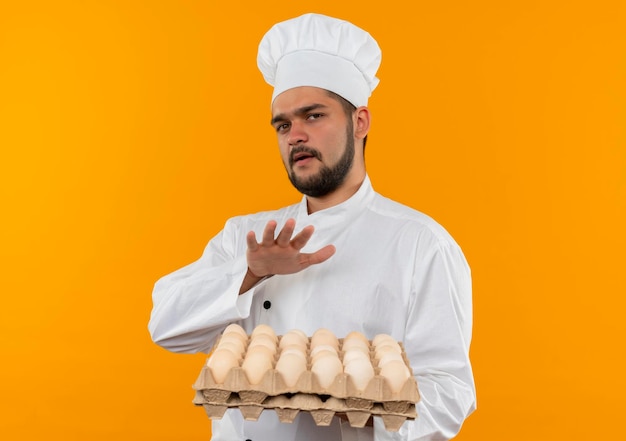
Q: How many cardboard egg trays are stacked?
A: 2